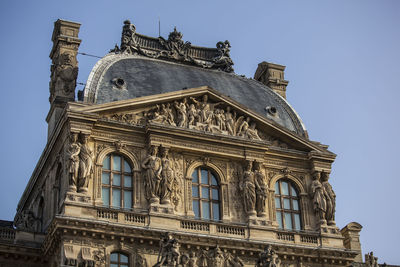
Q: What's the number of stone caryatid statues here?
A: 8